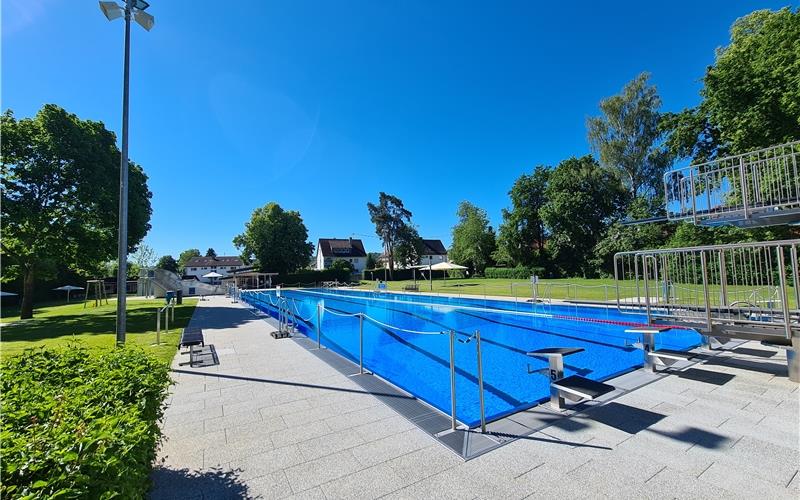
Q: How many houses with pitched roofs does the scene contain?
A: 3